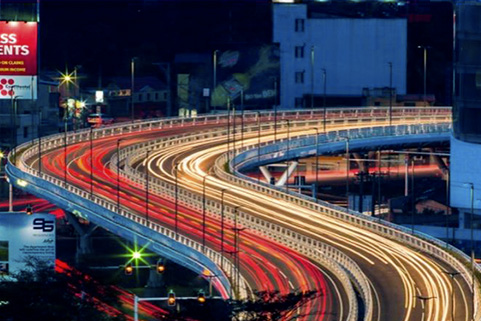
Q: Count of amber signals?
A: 4